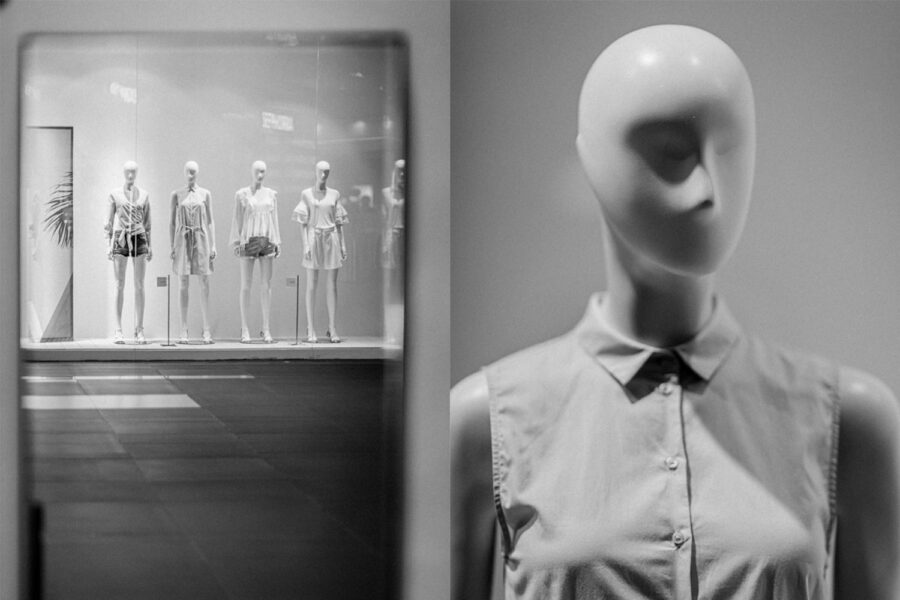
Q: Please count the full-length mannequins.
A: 4